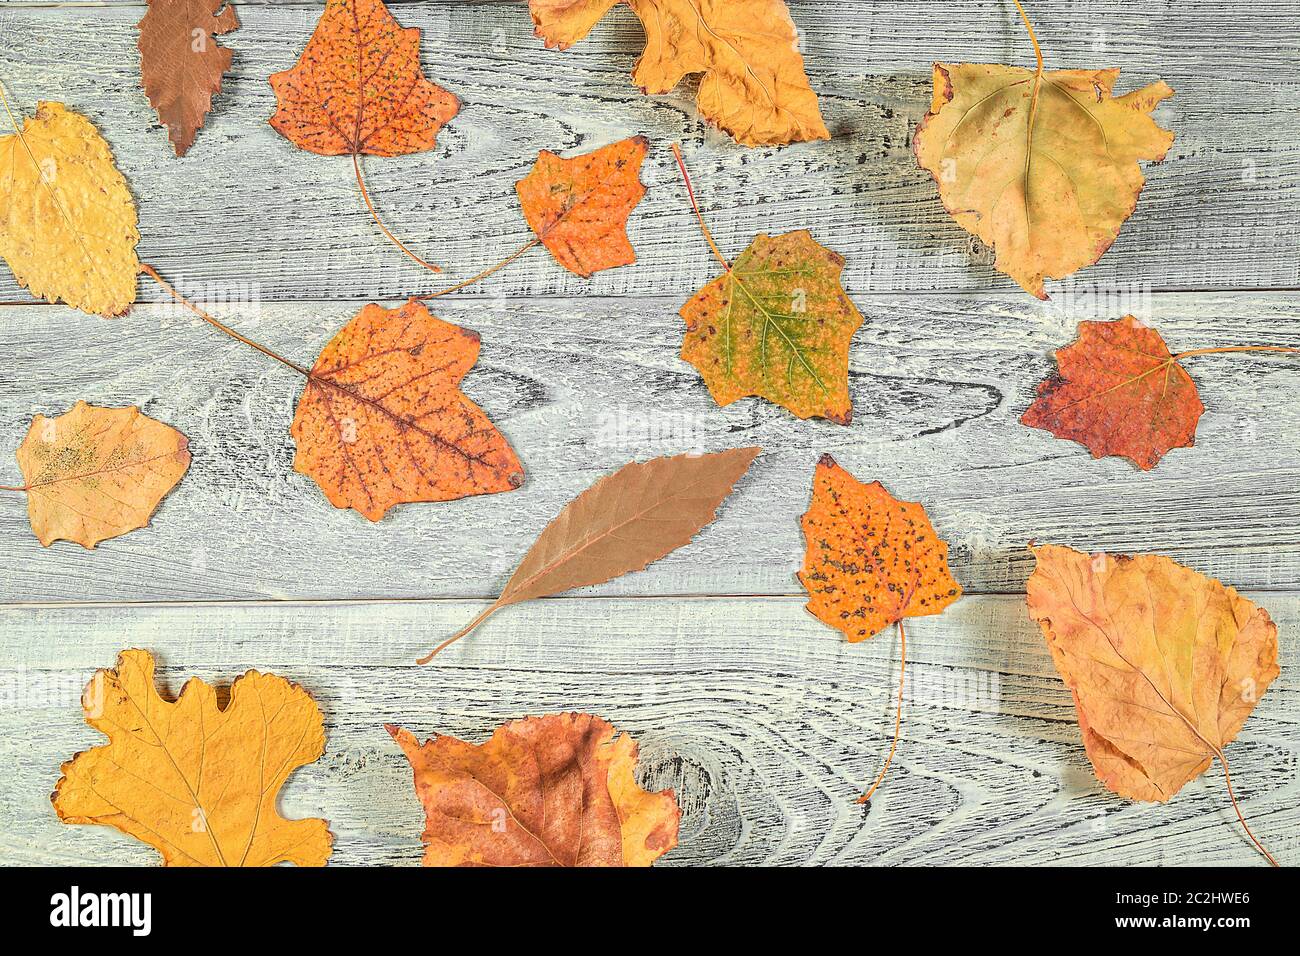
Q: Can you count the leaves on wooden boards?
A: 15